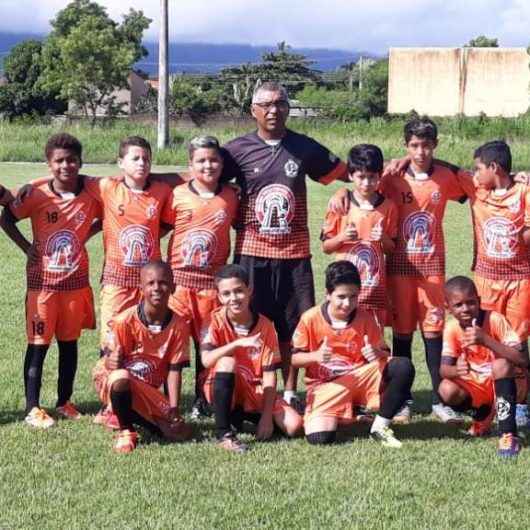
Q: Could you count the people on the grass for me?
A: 11